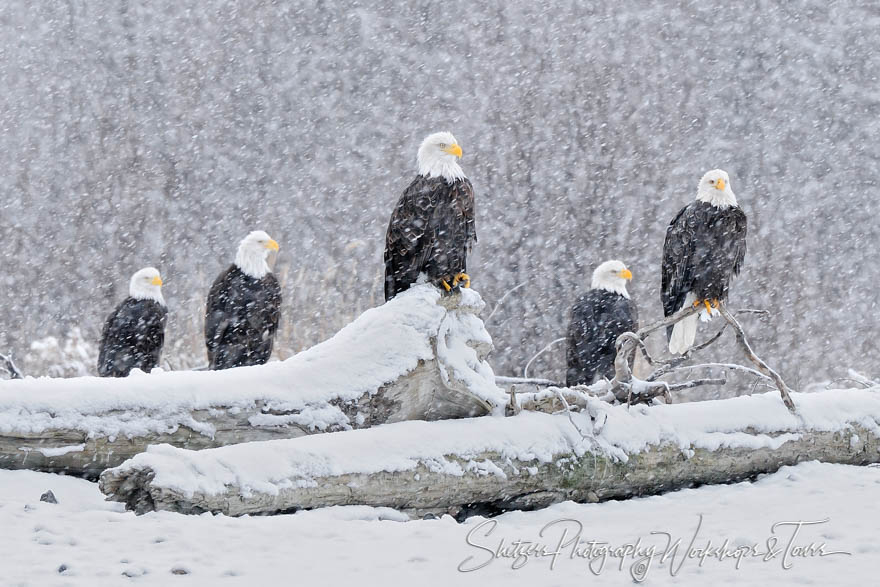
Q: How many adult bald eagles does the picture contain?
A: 5